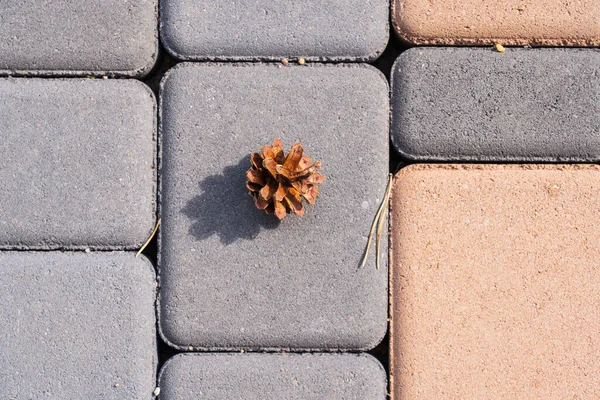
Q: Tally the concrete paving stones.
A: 9